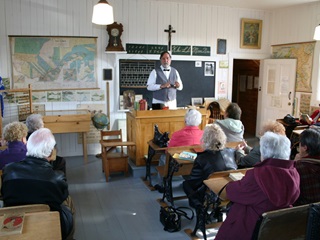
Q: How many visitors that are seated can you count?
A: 9